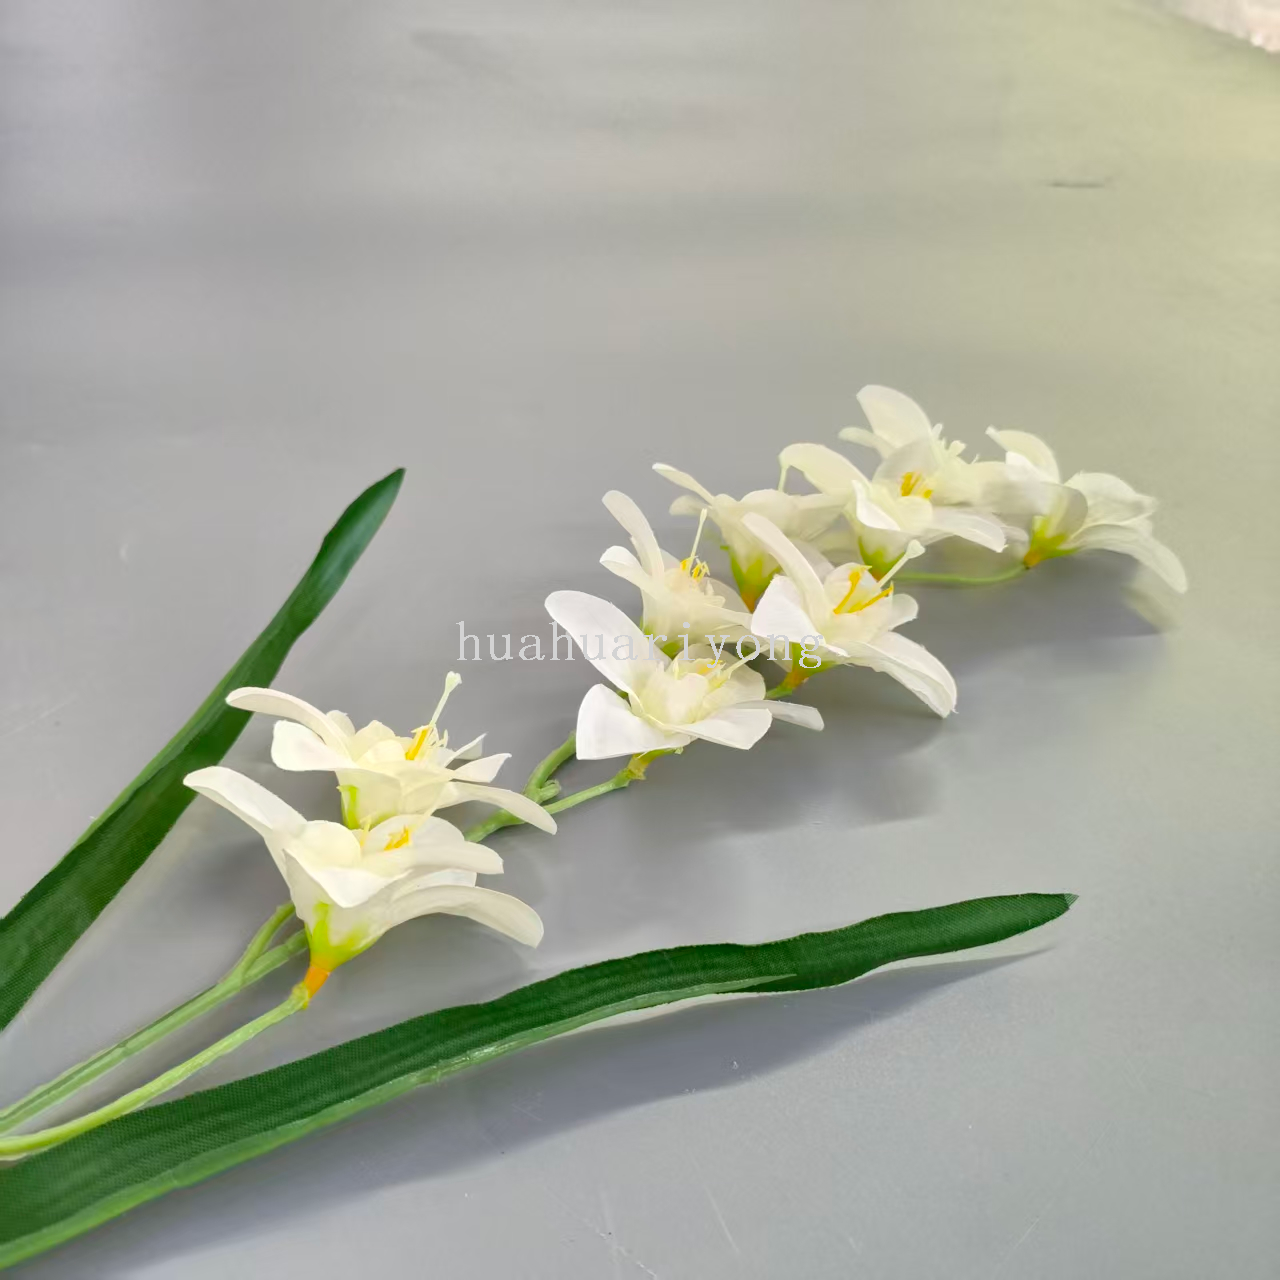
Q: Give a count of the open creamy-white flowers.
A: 9